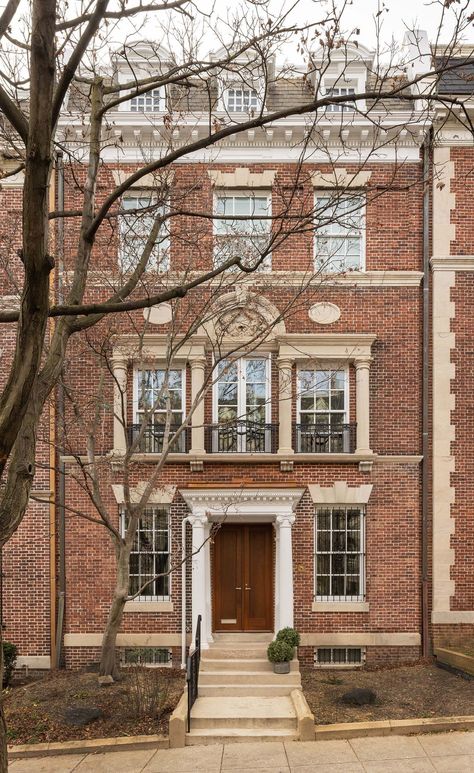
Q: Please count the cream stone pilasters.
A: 4